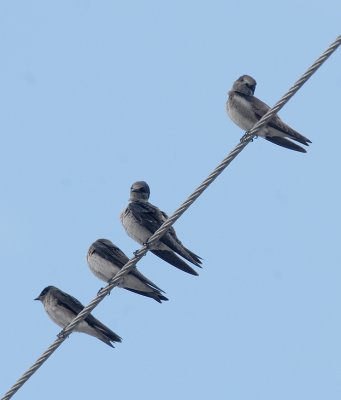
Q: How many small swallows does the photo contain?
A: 4